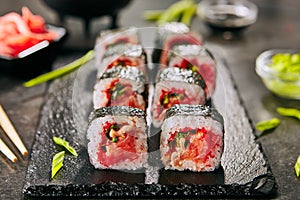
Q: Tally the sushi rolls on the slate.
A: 8